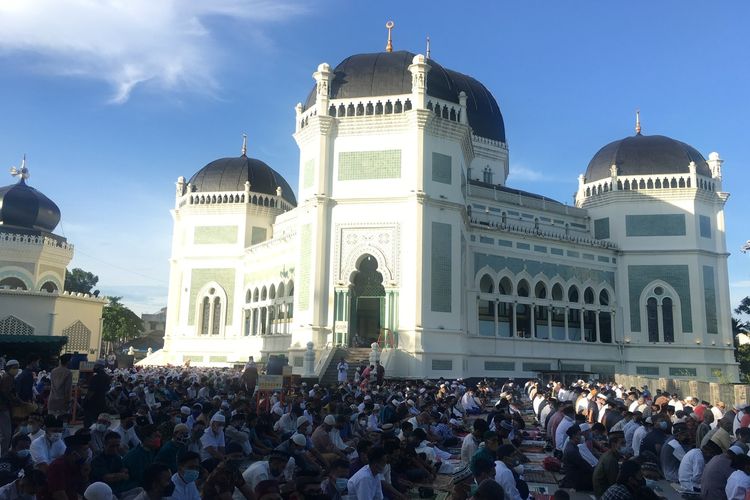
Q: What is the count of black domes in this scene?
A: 5